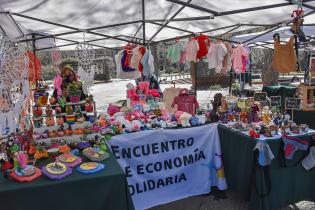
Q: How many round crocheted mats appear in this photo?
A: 5